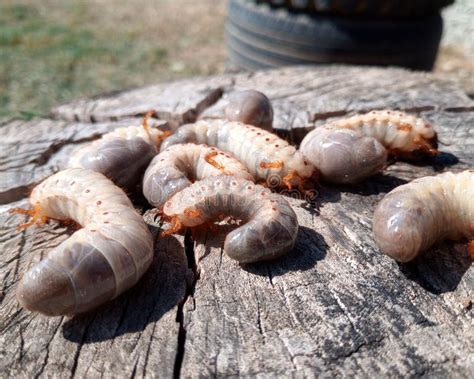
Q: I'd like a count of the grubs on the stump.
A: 8